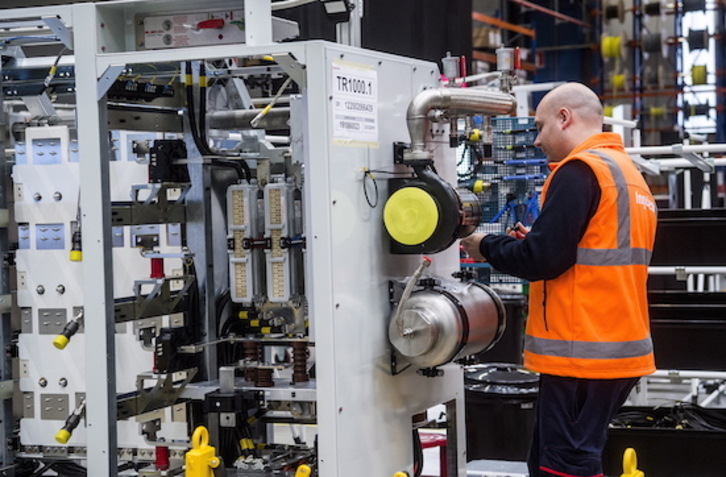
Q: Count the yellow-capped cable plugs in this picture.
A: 3